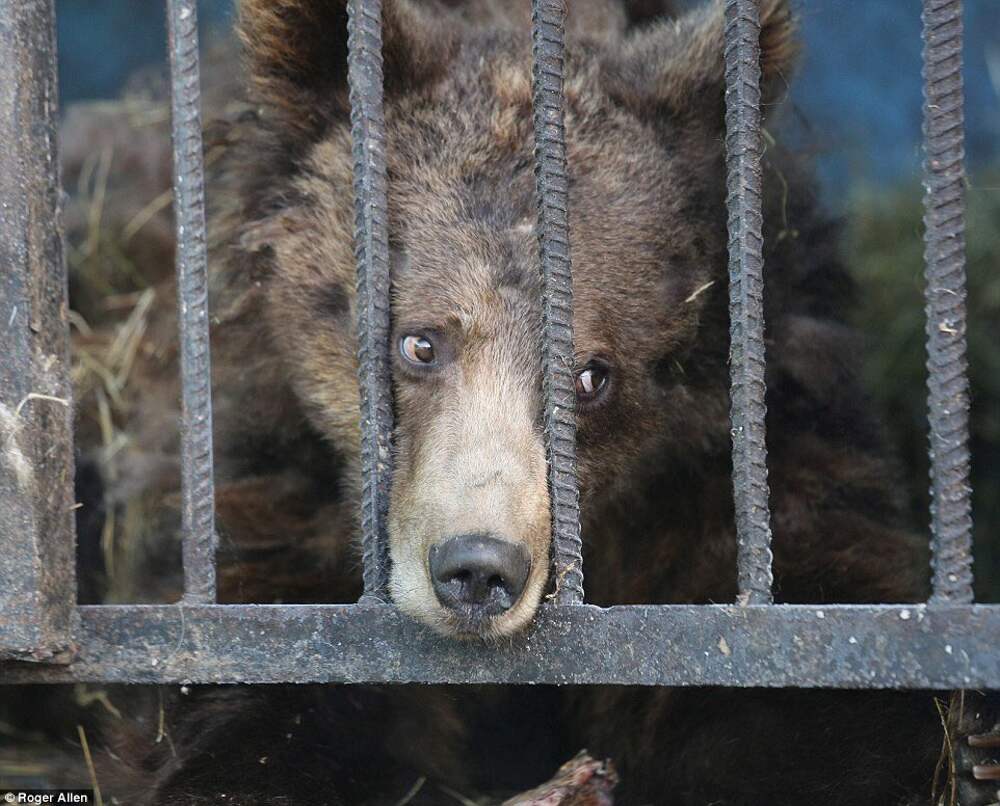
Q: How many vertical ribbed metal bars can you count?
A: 5